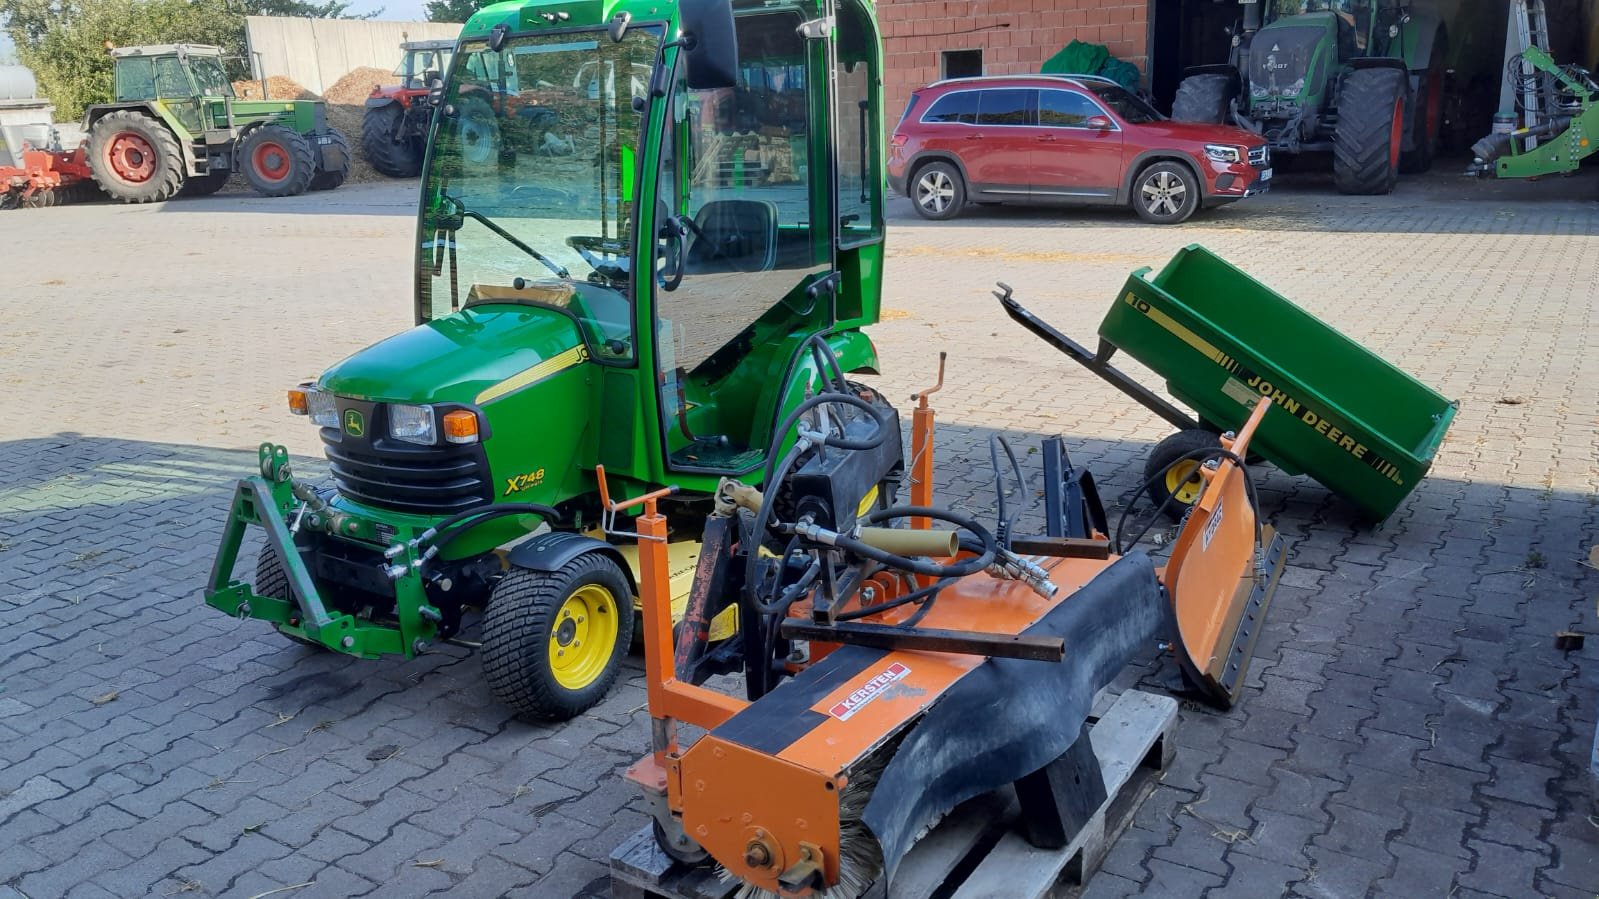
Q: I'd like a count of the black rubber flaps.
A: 1